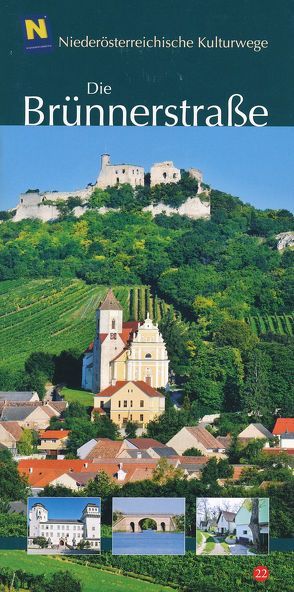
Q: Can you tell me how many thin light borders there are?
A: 3